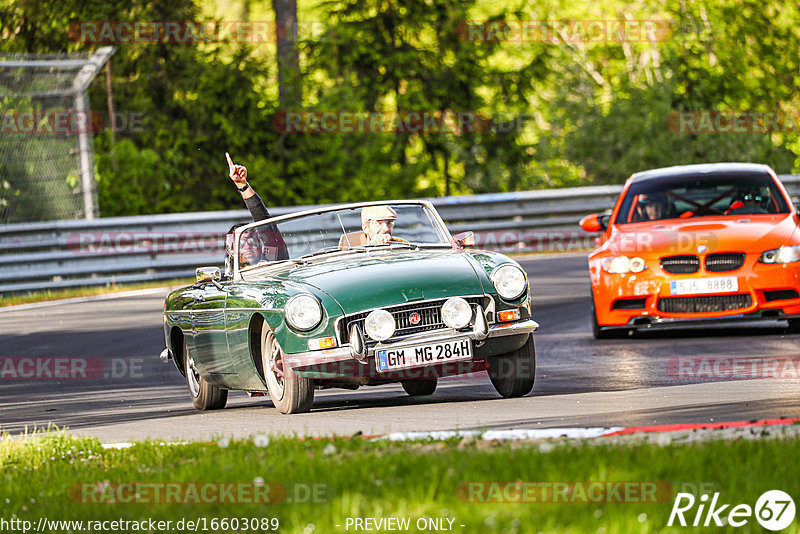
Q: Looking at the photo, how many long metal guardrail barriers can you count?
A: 1